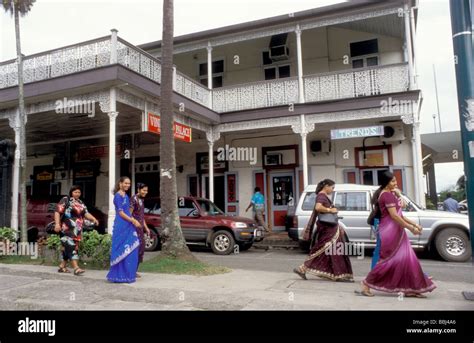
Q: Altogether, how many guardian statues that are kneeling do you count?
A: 0